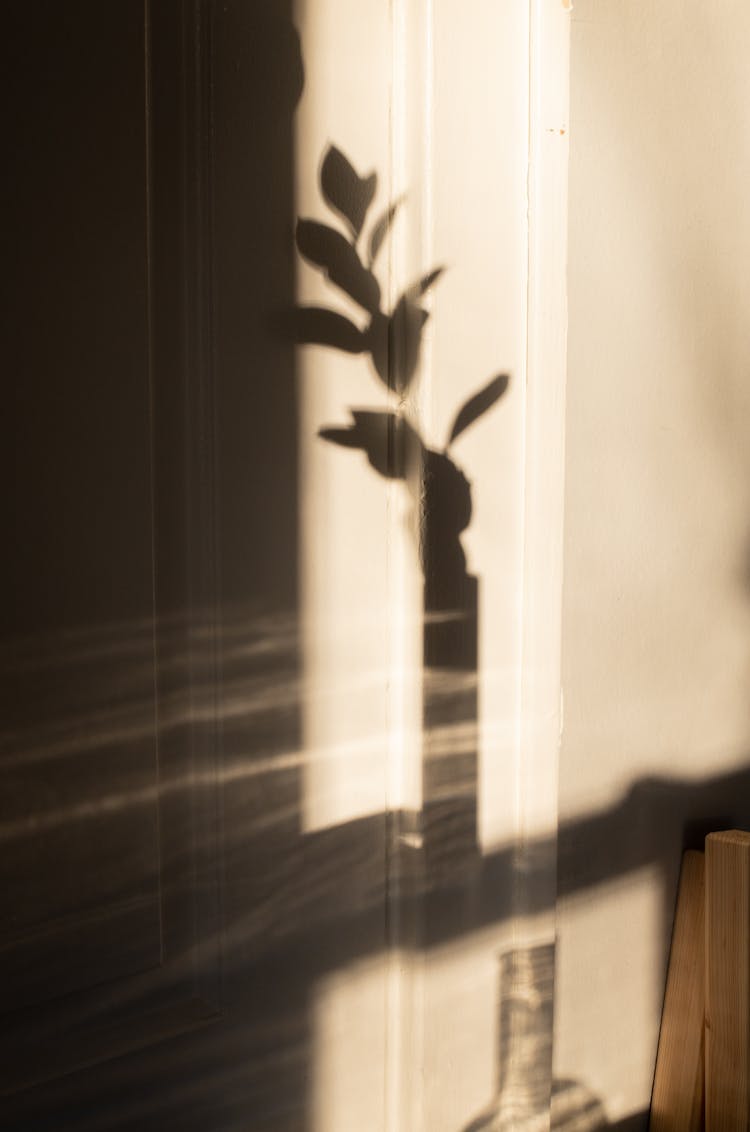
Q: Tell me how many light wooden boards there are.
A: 2